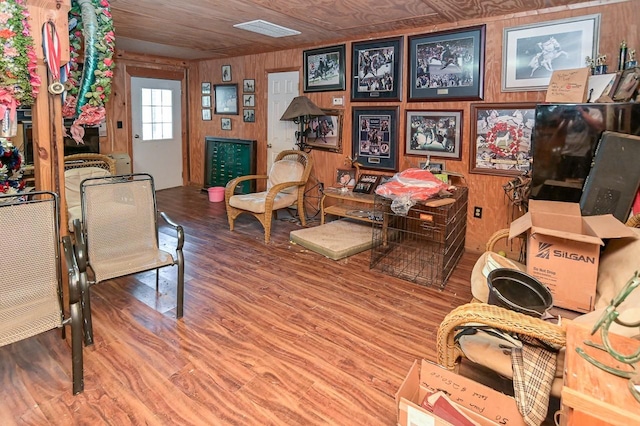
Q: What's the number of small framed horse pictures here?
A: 8